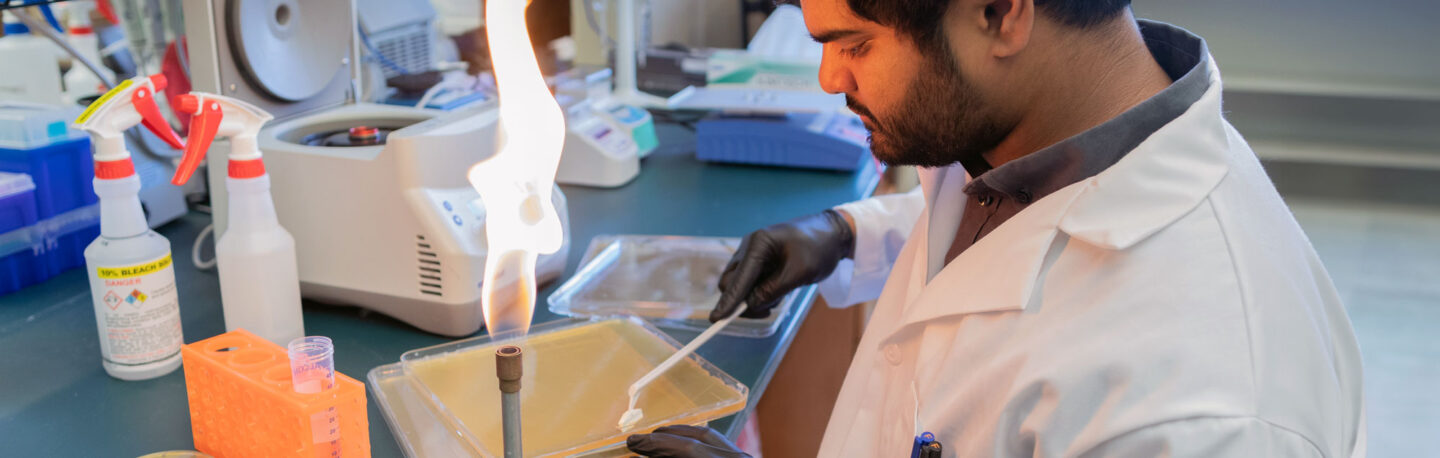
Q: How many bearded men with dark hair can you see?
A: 1